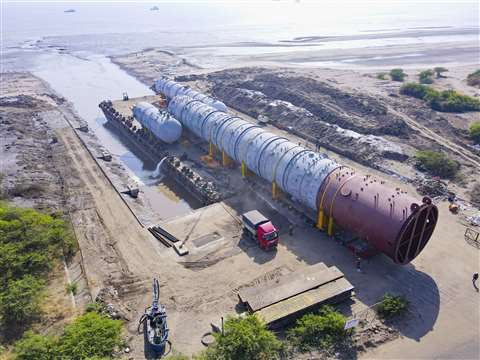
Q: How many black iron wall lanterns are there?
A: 0